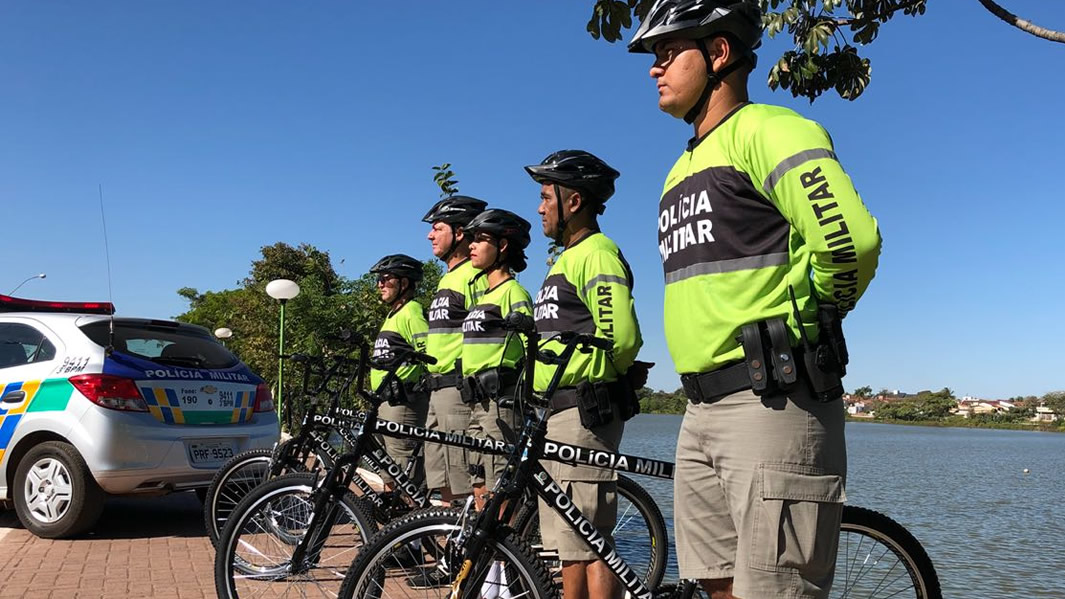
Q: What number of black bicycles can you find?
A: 4